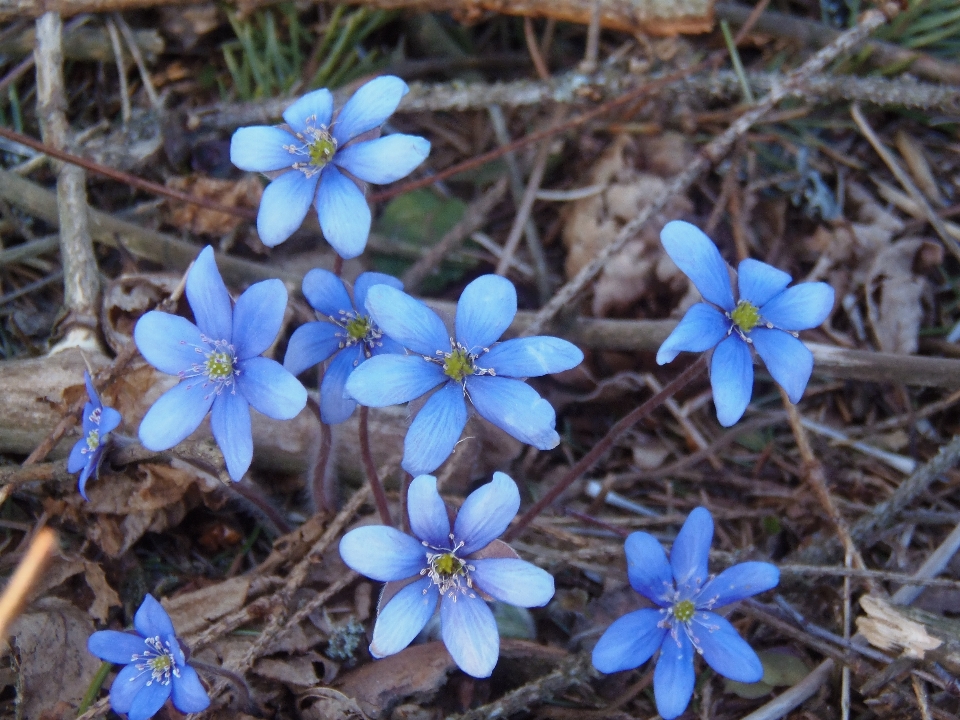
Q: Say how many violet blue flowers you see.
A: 9